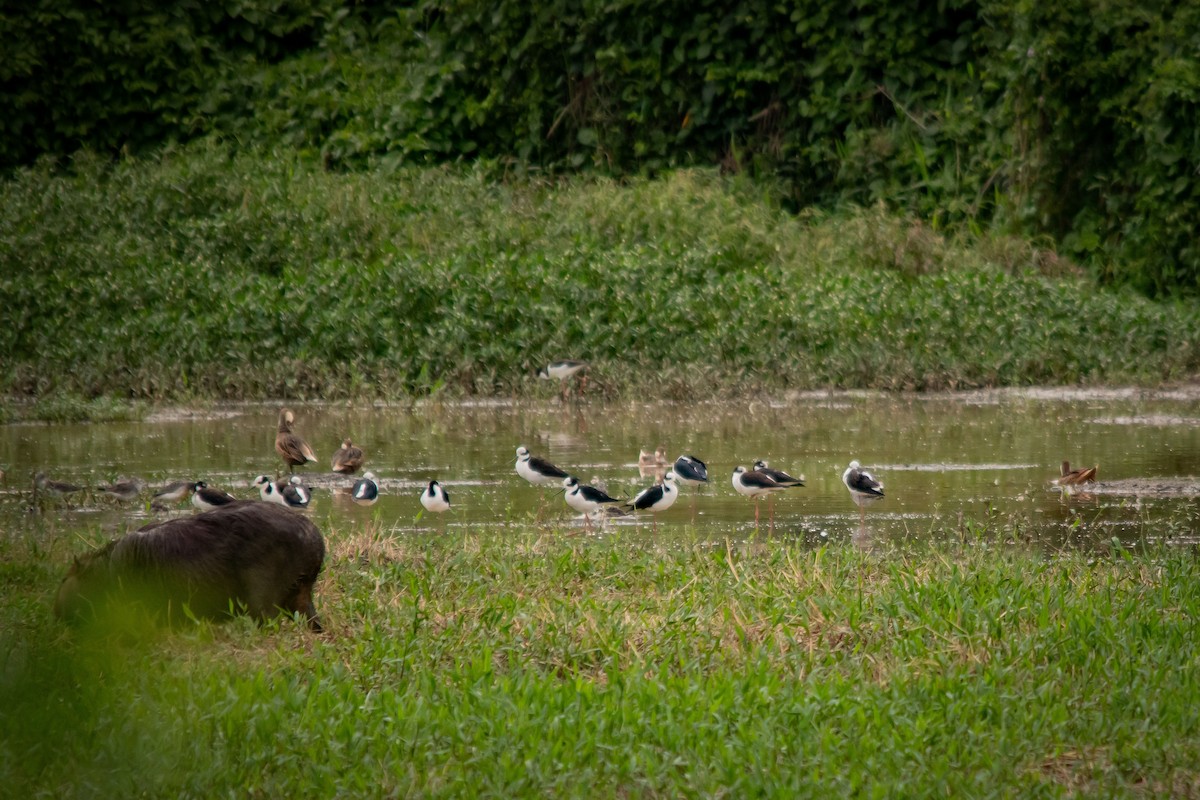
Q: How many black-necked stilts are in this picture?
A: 13